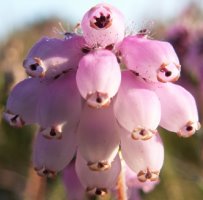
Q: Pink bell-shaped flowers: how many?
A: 12